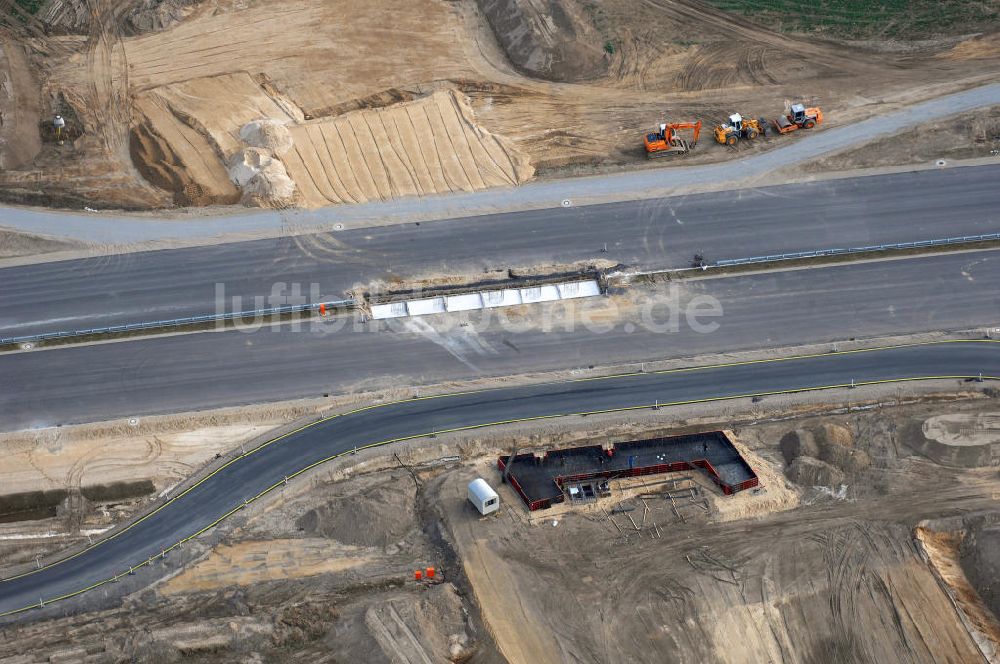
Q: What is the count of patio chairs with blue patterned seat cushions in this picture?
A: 0